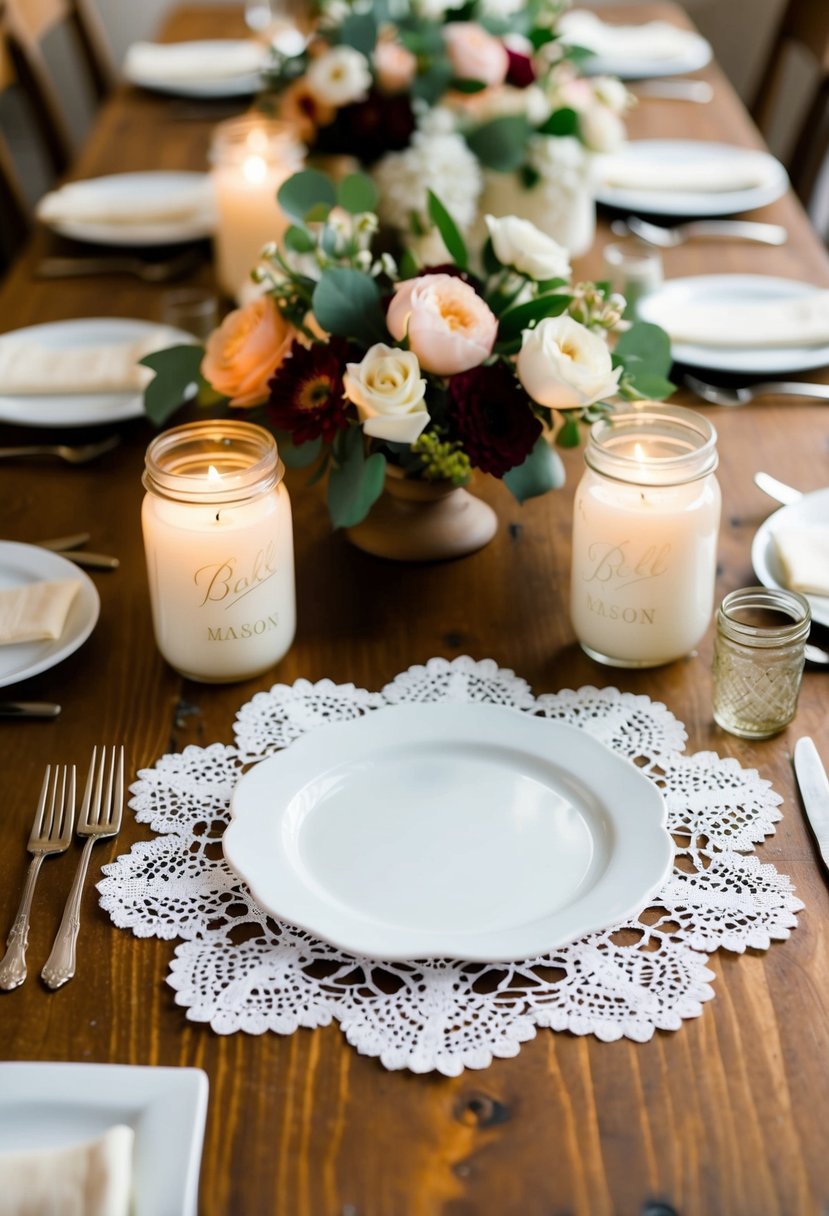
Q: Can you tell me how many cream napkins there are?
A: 9